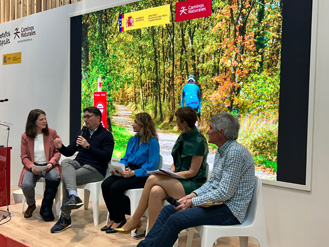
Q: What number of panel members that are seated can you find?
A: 5